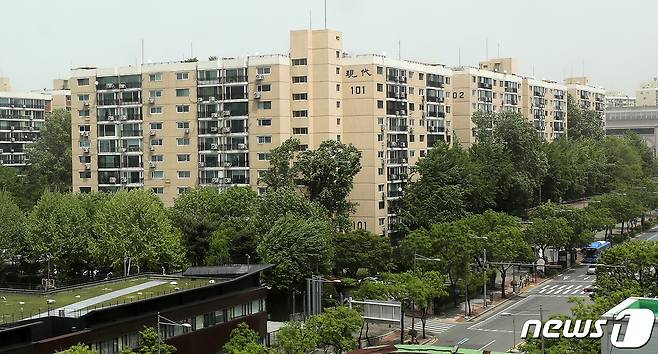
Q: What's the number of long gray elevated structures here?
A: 1